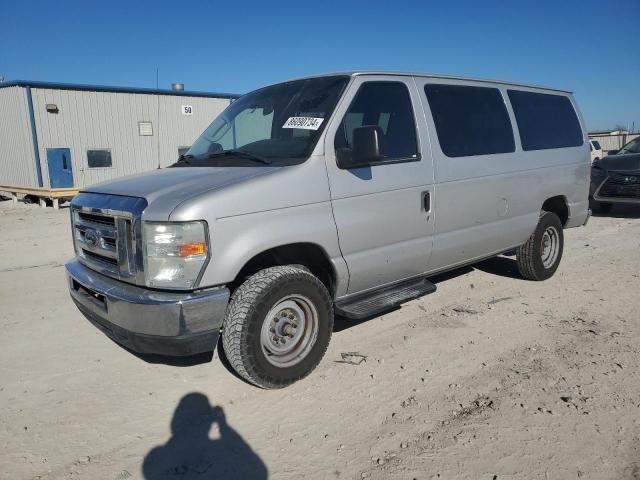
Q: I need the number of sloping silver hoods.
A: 1